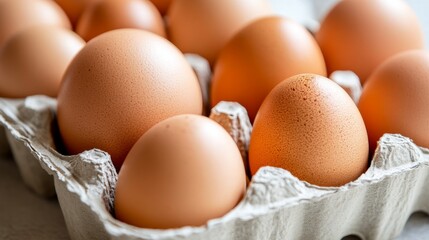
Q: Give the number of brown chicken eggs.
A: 12